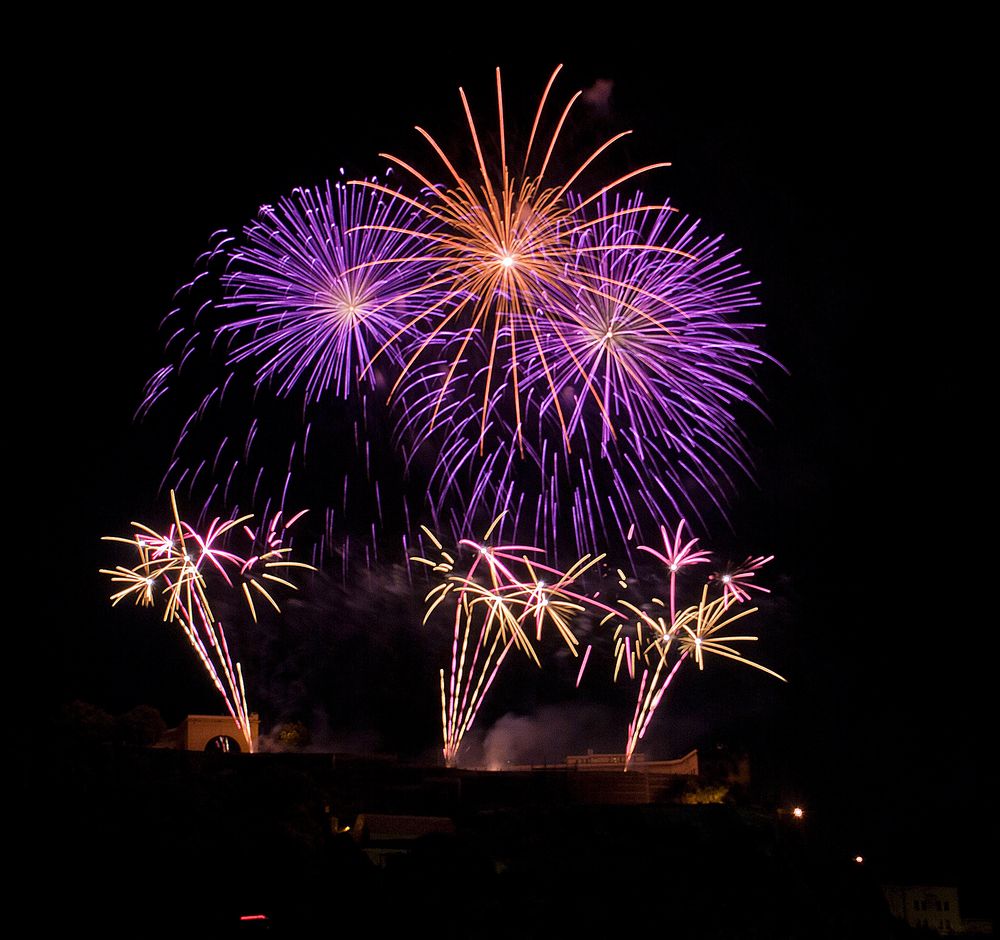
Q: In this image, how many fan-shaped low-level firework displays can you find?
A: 3